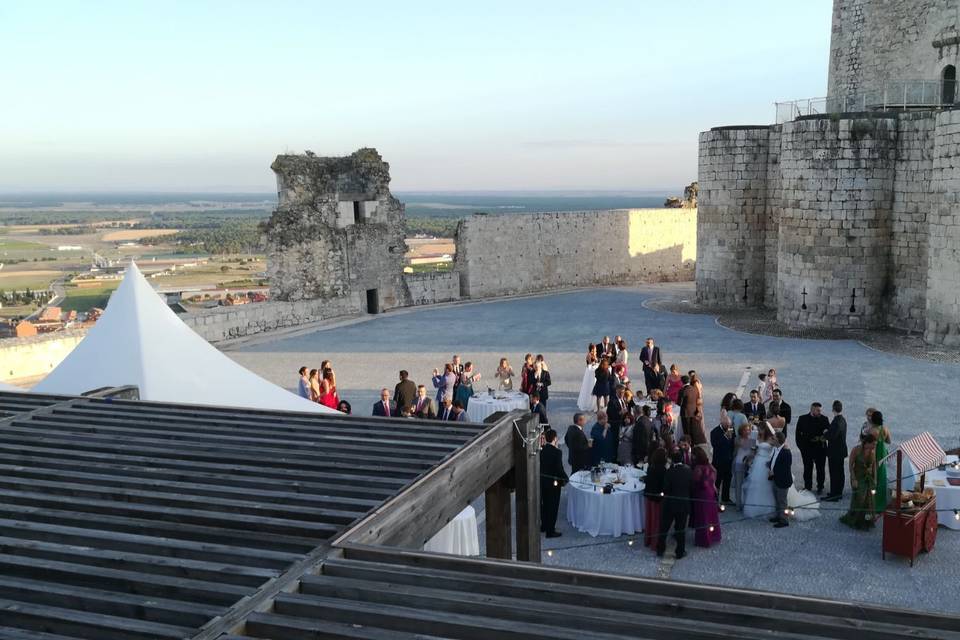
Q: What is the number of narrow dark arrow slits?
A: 3